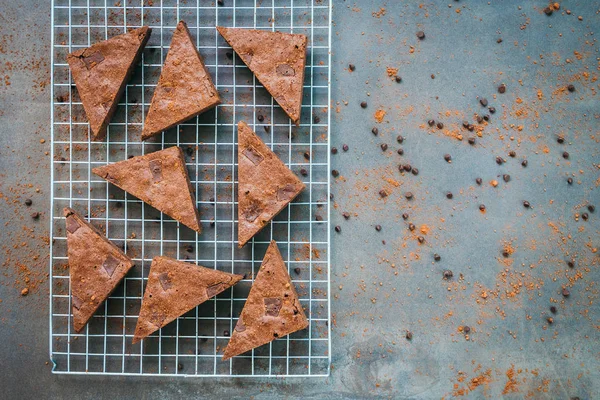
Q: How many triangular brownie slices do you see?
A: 8